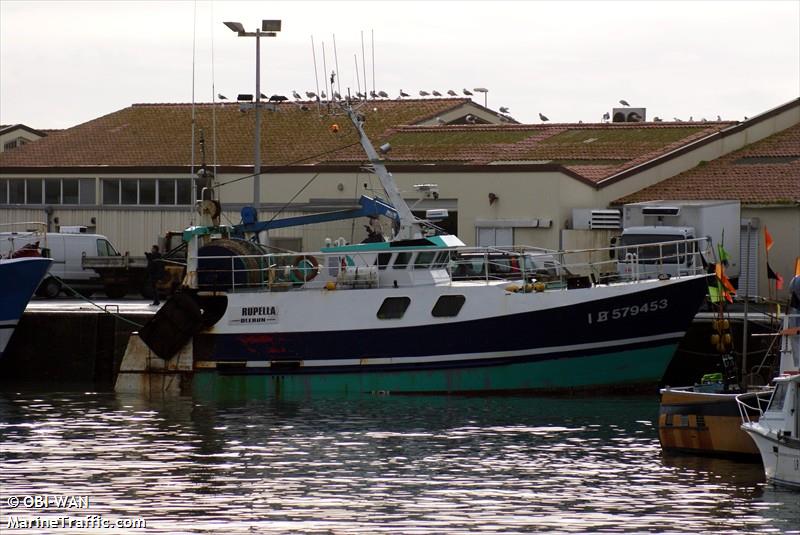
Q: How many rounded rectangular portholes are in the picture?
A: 2